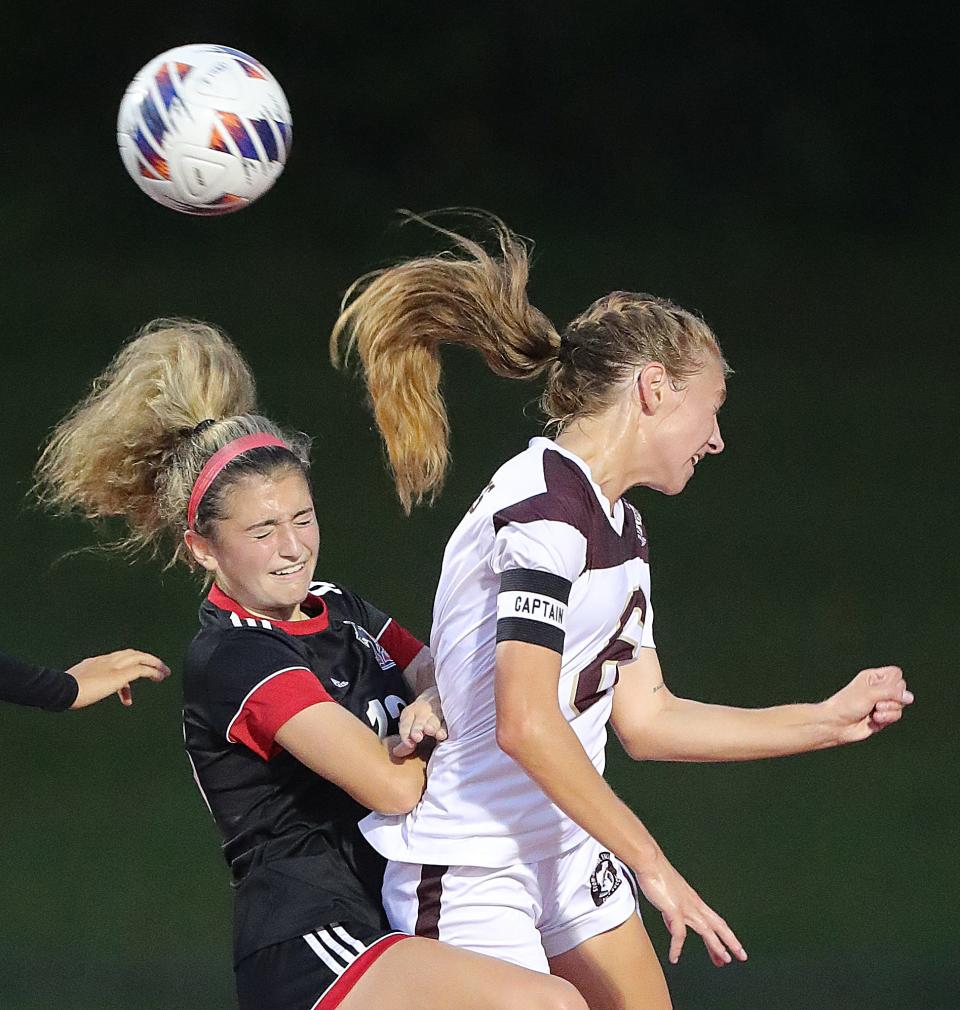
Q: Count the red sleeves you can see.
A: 2